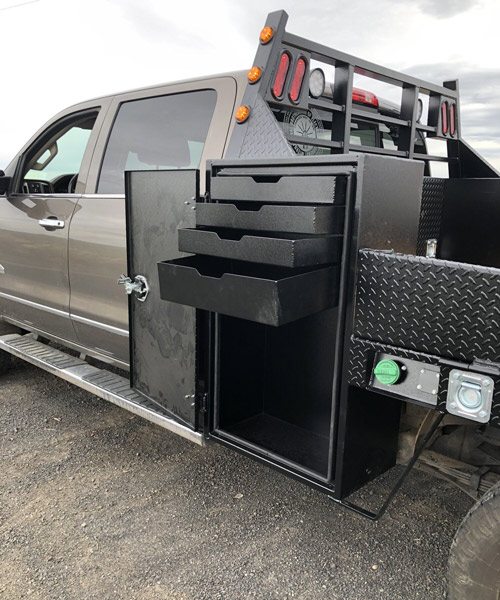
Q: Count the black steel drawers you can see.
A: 4